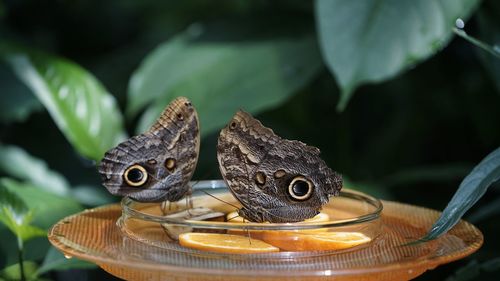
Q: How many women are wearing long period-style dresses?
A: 0